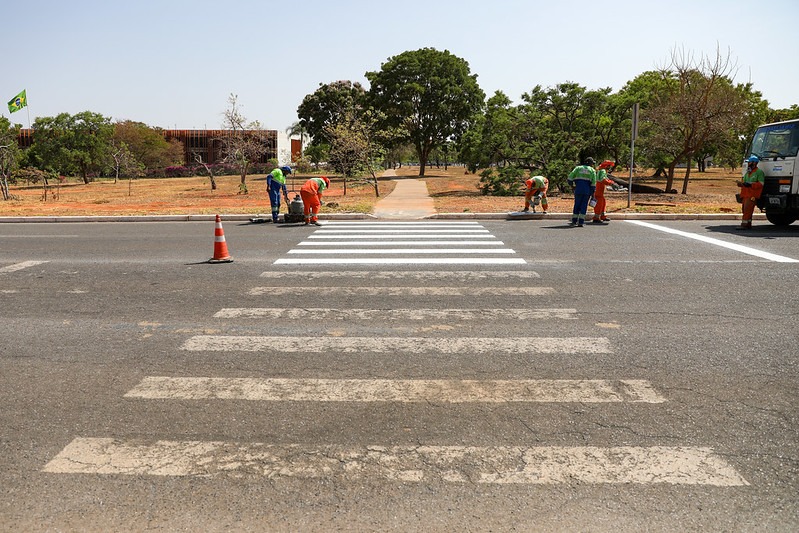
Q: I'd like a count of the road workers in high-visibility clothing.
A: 6